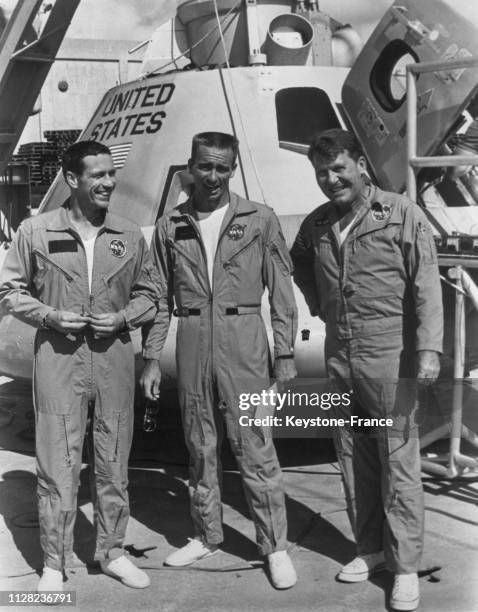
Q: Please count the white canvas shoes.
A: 6